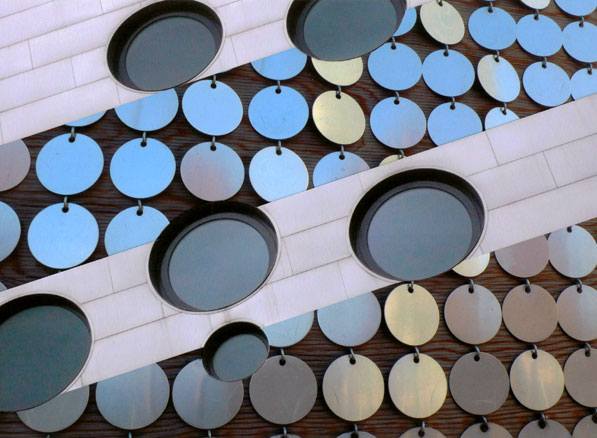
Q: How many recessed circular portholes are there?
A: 6